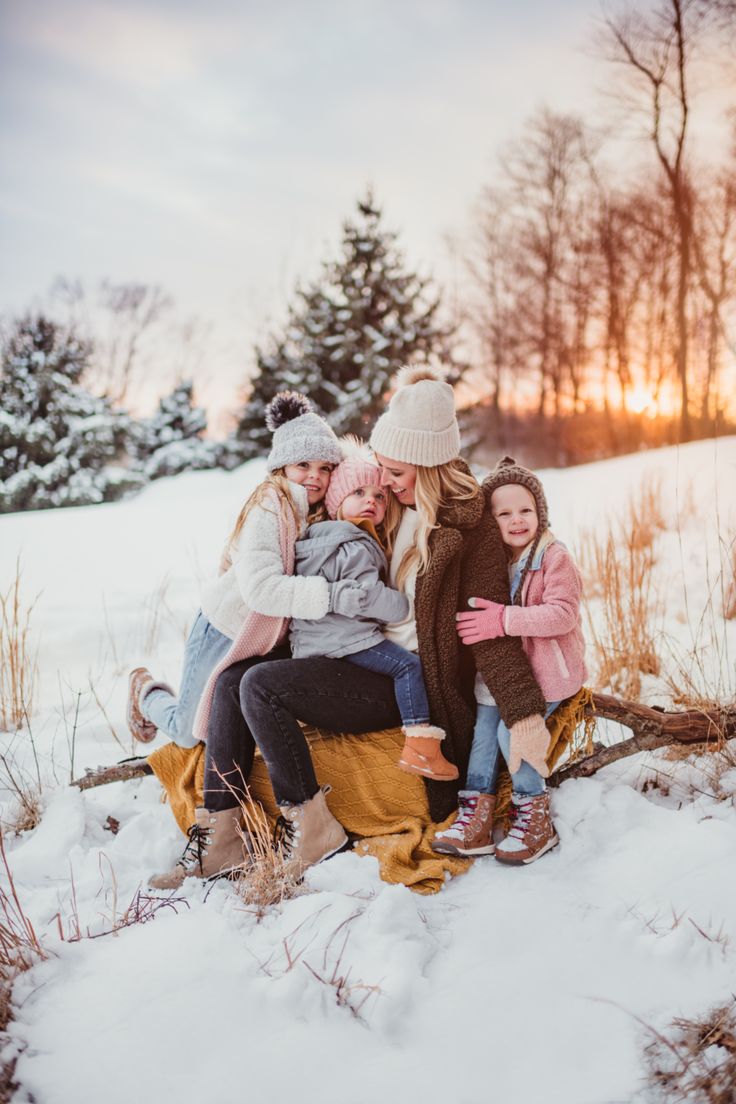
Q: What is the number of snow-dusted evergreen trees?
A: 3